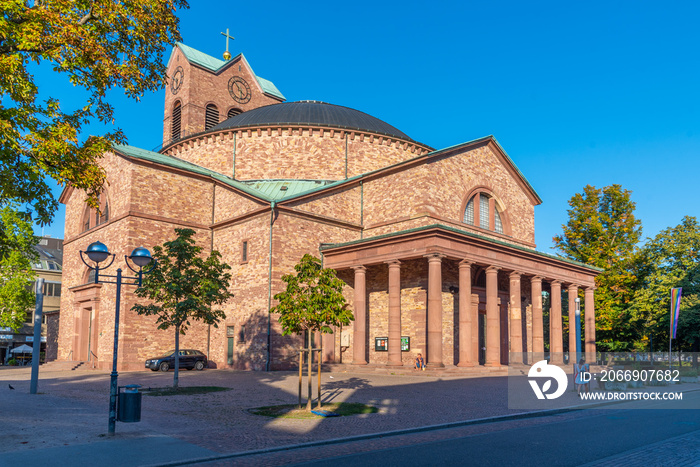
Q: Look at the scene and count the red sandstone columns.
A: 10